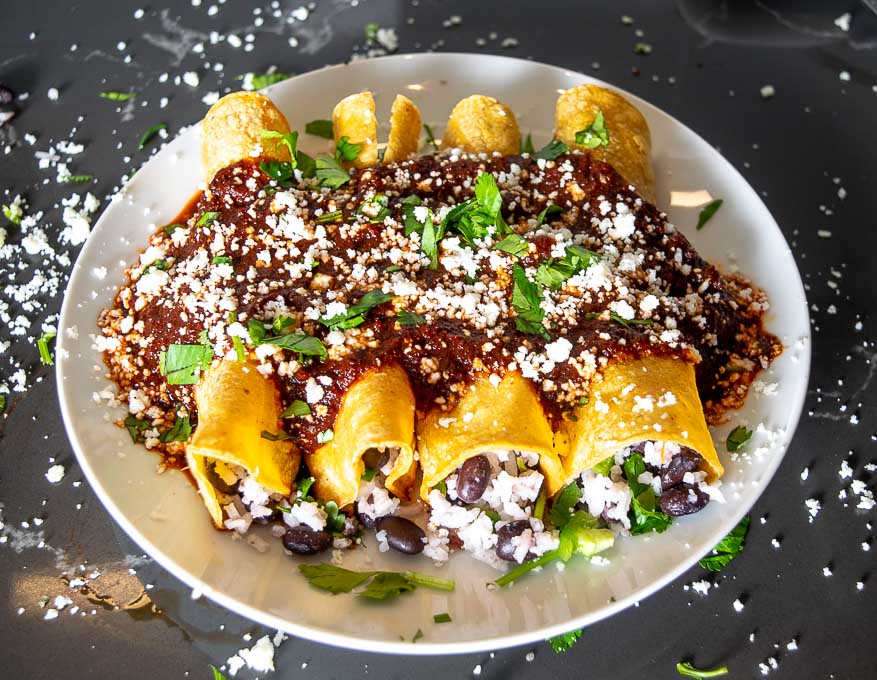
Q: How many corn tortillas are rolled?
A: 4